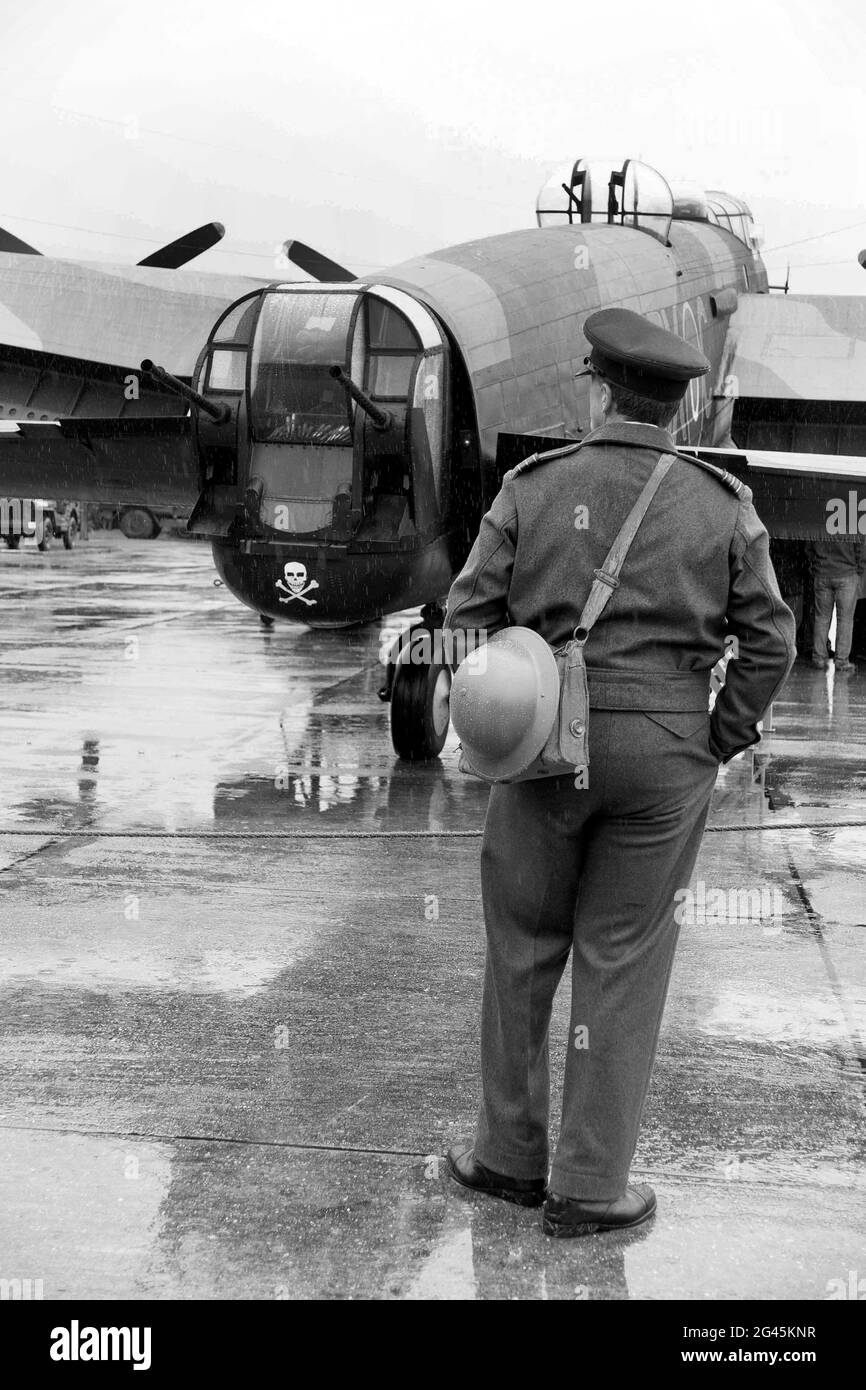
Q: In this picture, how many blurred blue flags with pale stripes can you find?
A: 0